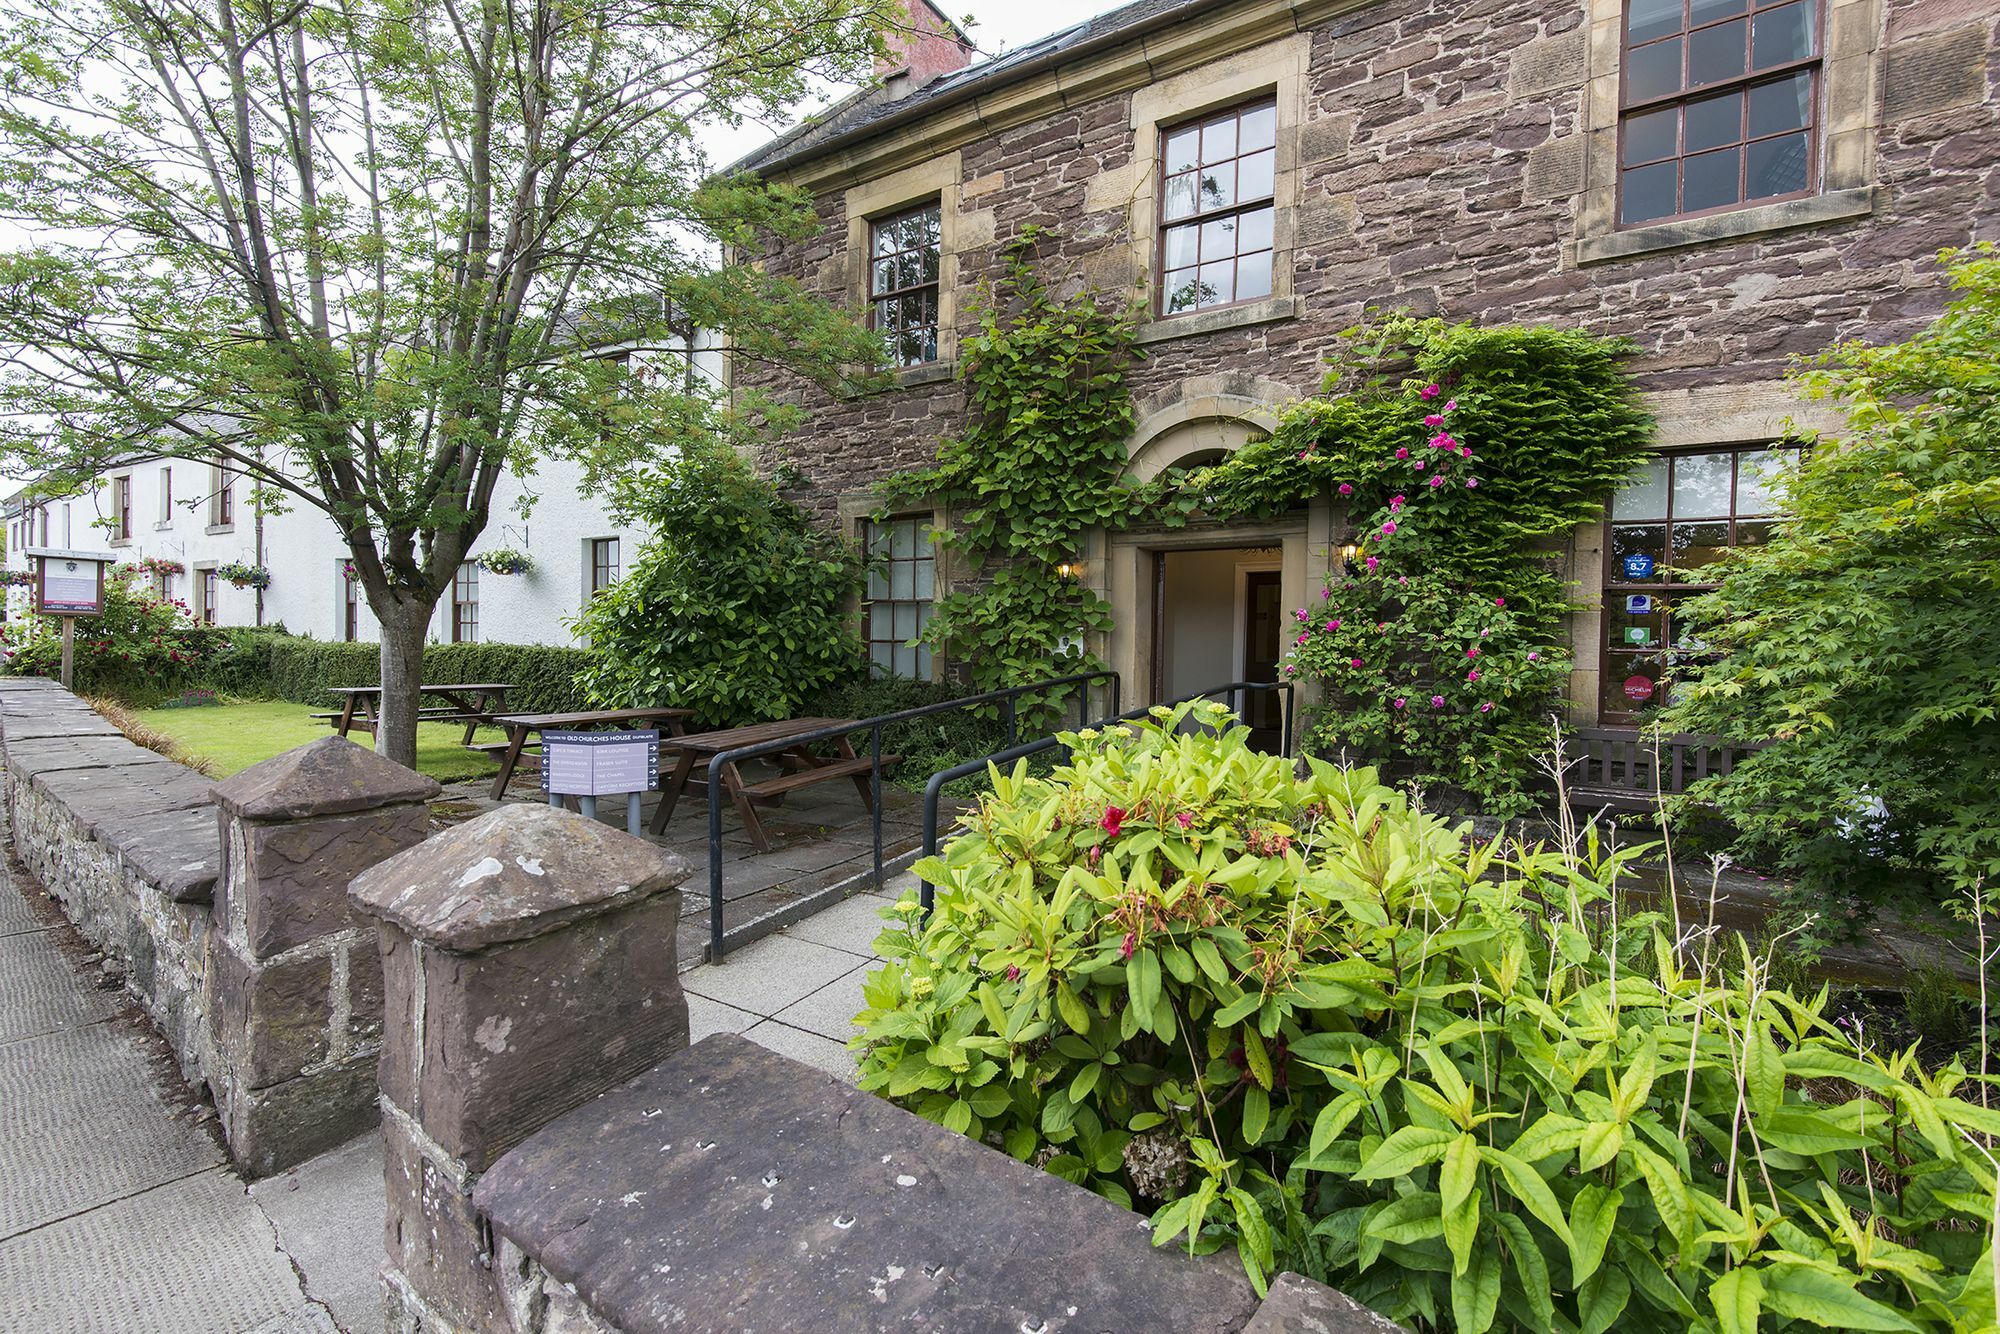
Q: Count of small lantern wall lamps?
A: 2